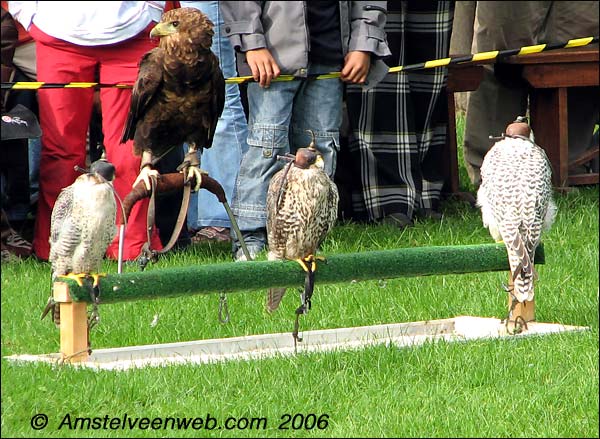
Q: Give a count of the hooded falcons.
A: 3